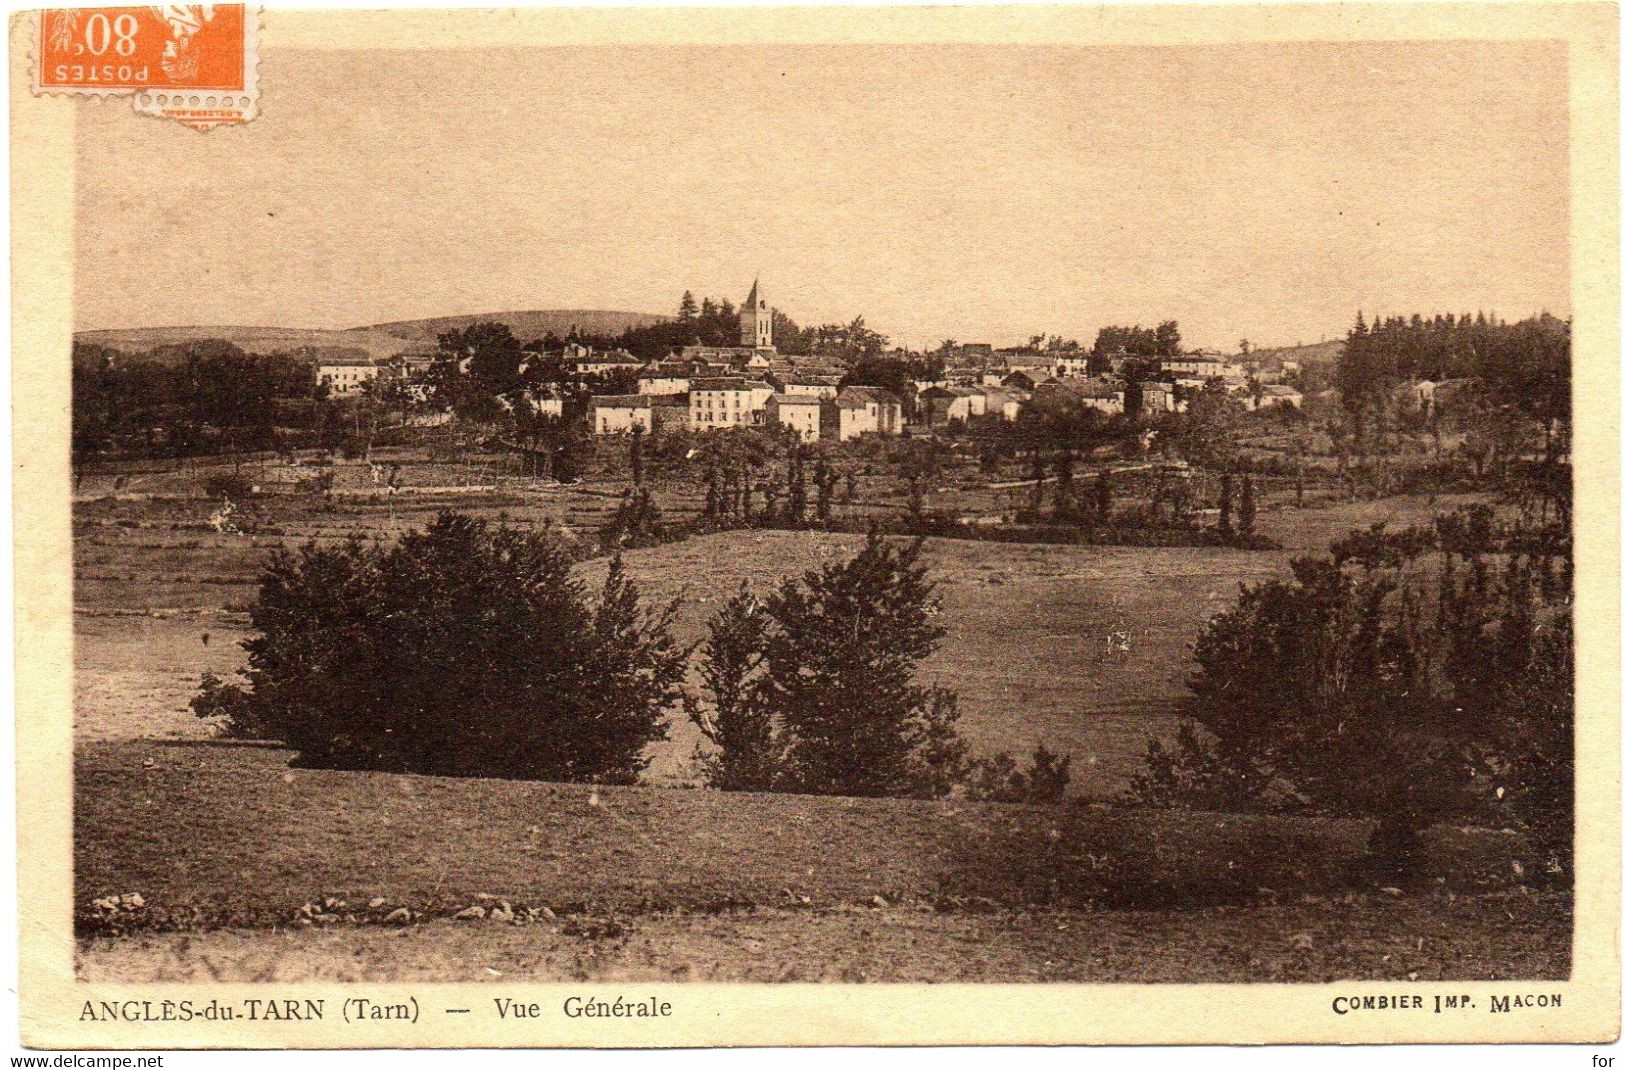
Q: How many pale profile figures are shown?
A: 1